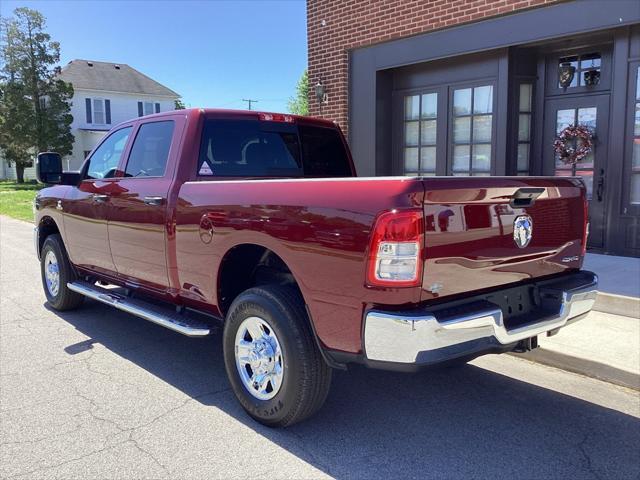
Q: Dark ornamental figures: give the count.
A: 2